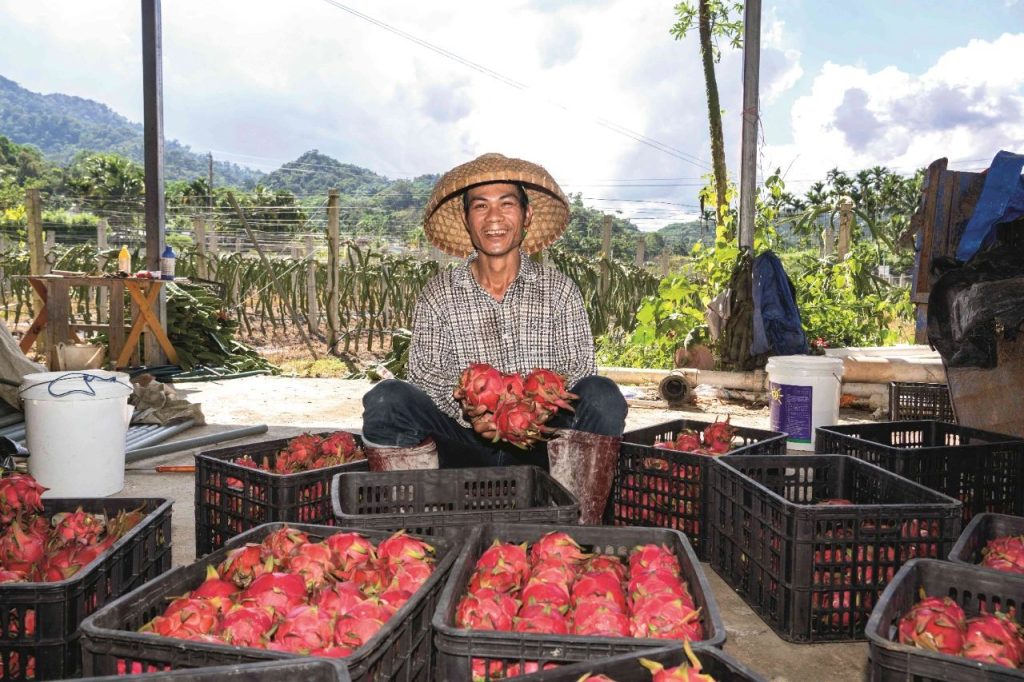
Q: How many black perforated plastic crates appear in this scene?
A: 13